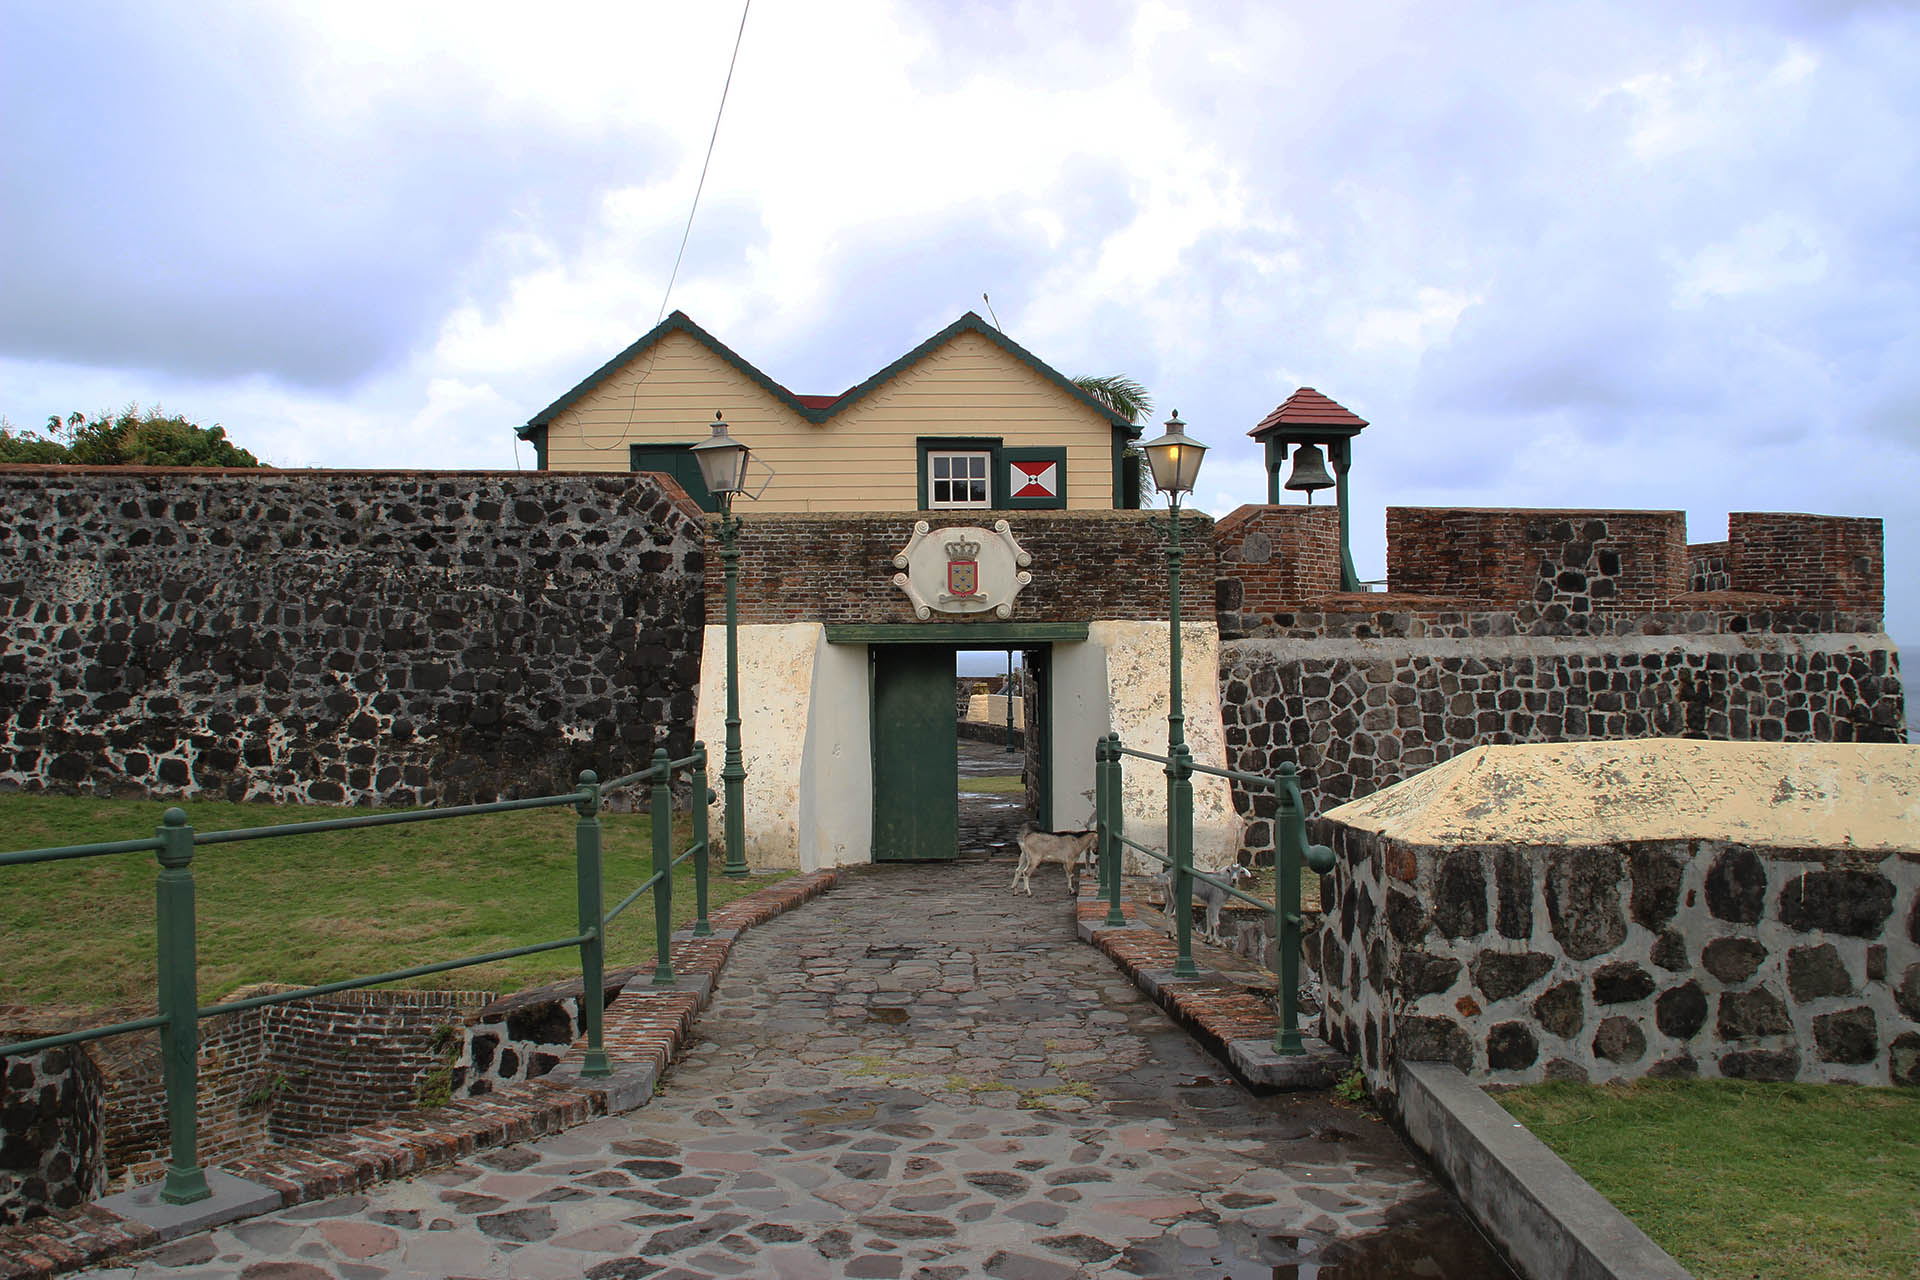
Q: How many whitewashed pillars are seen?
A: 2